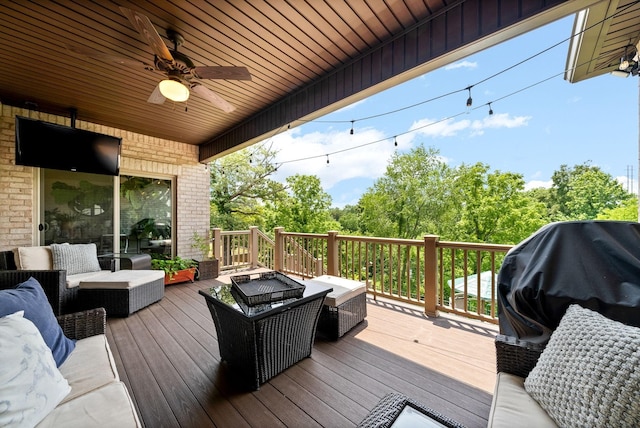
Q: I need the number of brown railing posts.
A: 5